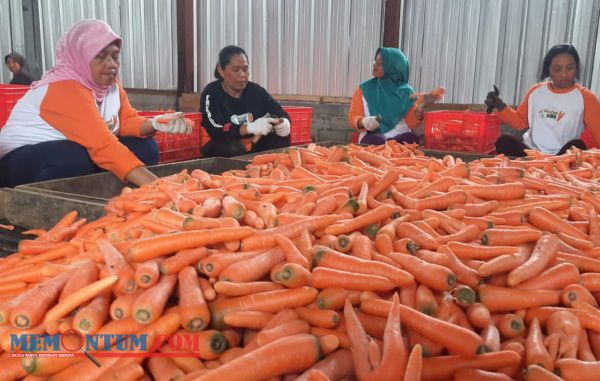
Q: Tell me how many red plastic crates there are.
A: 4